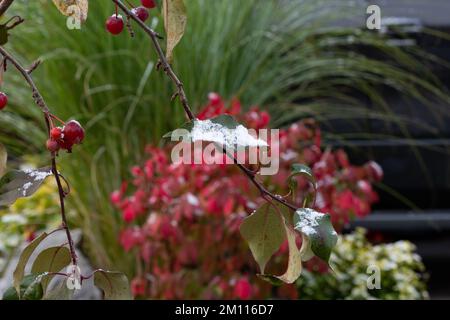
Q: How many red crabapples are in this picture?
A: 8